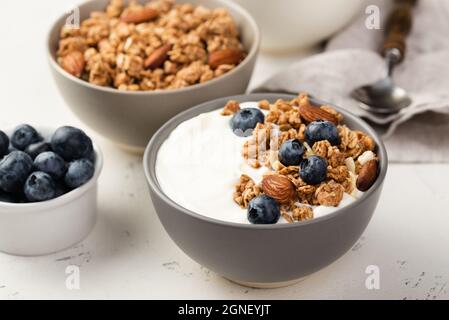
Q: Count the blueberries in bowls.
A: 13